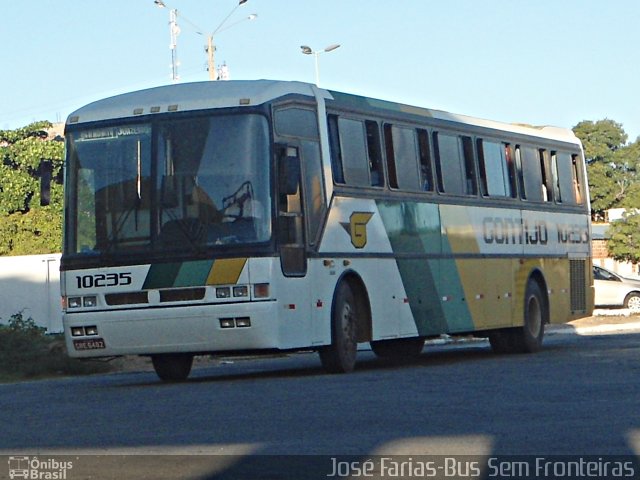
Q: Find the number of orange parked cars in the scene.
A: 0